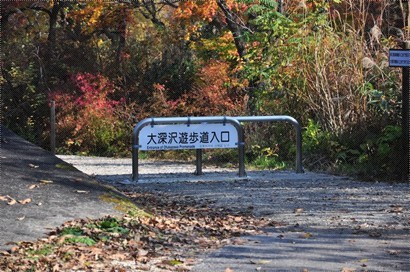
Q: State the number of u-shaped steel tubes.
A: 2